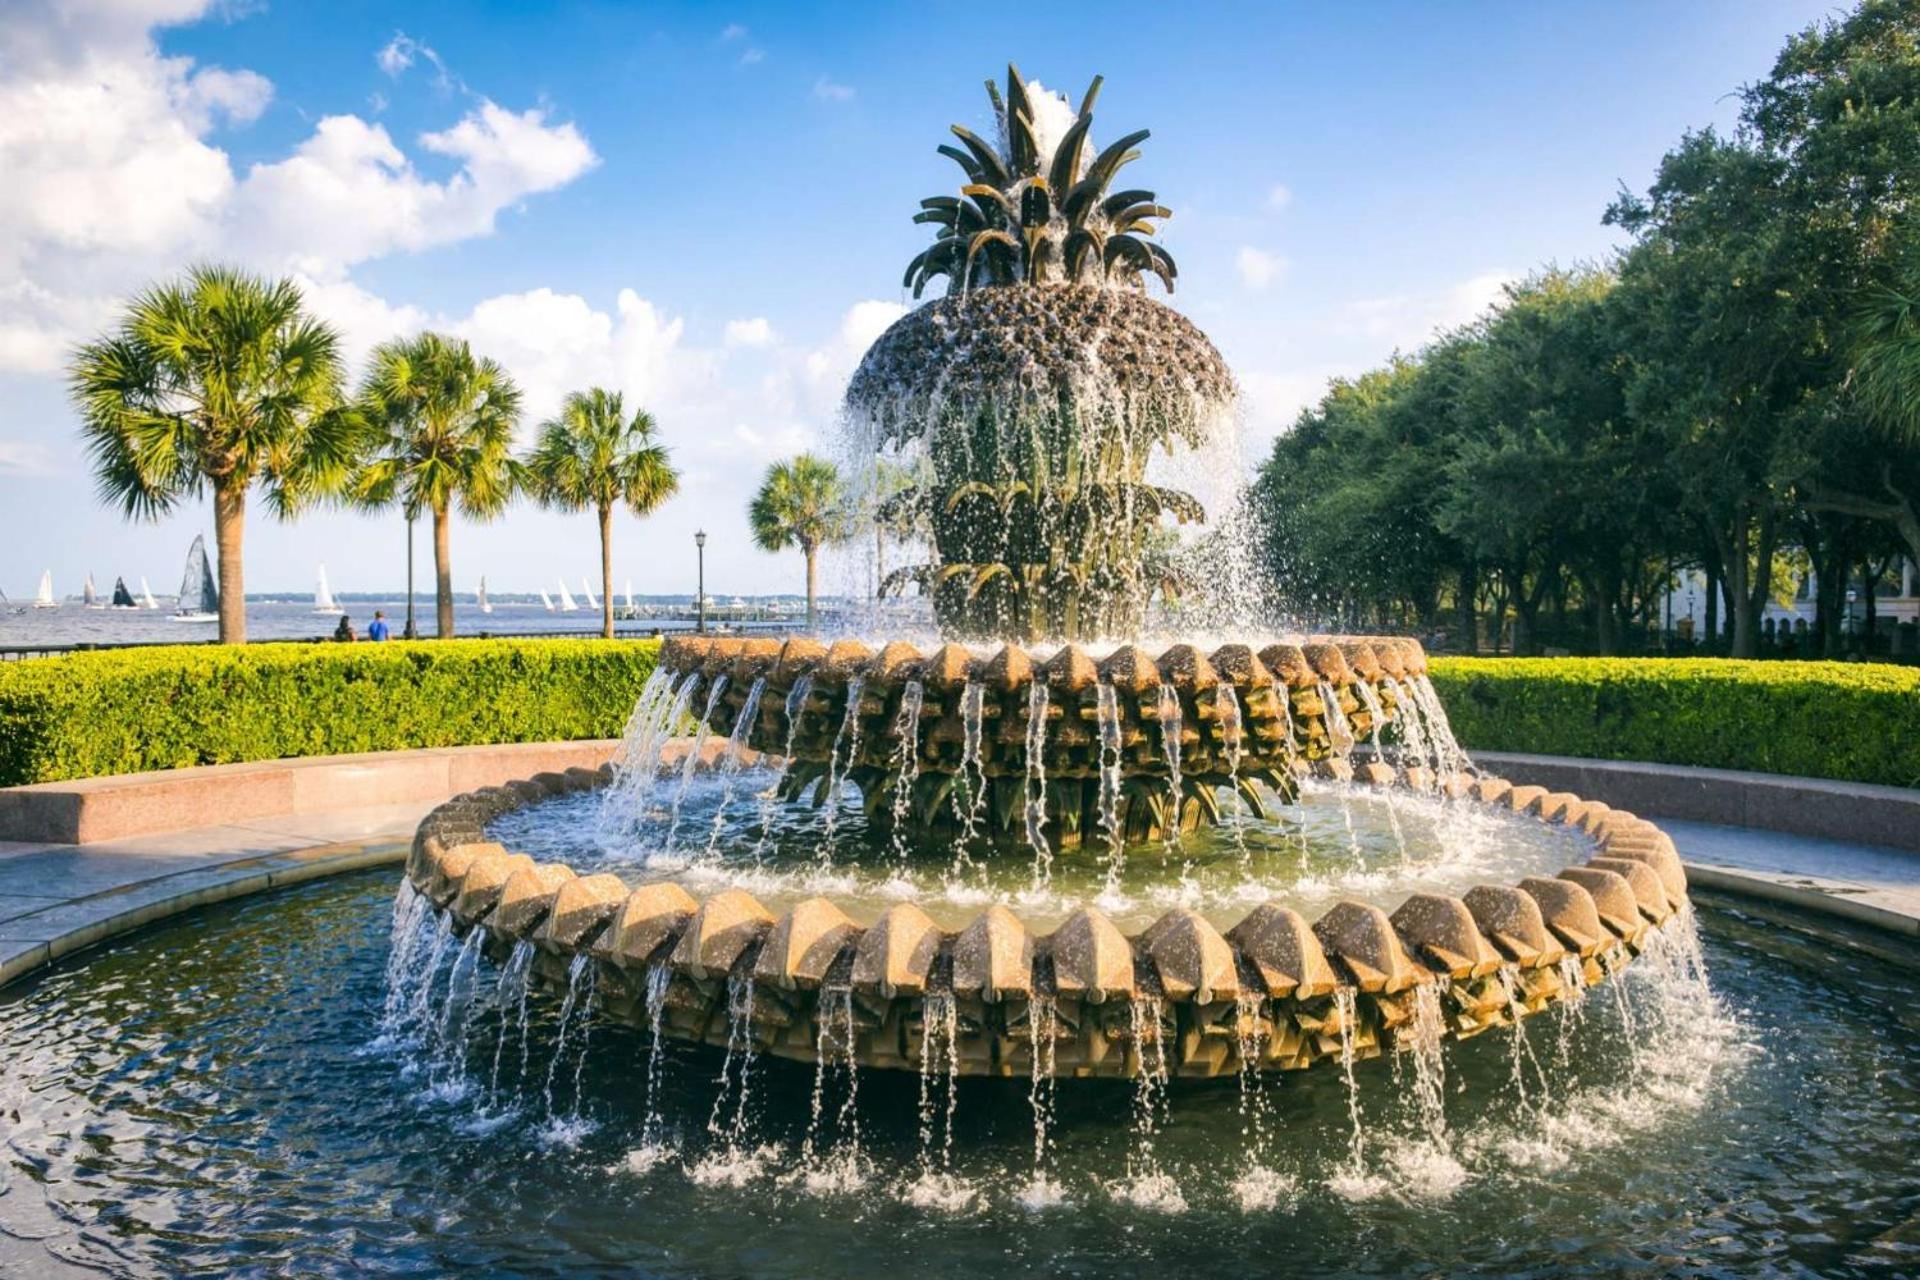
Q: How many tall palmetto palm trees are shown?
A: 4